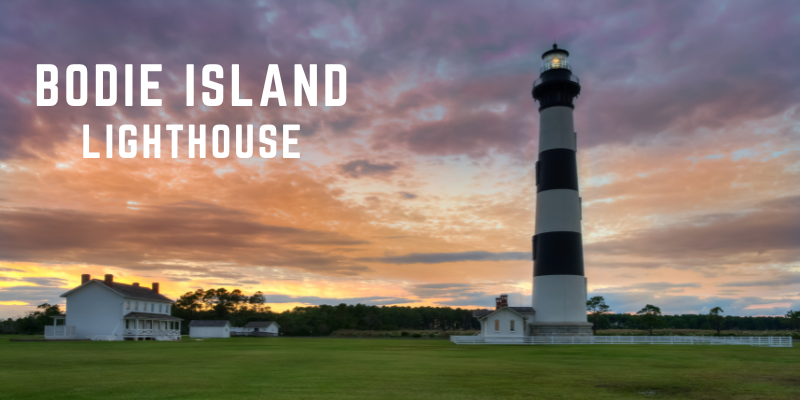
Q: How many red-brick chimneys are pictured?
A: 6